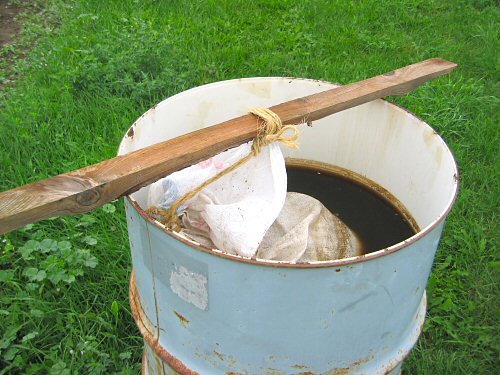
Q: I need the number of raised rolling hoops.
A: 1